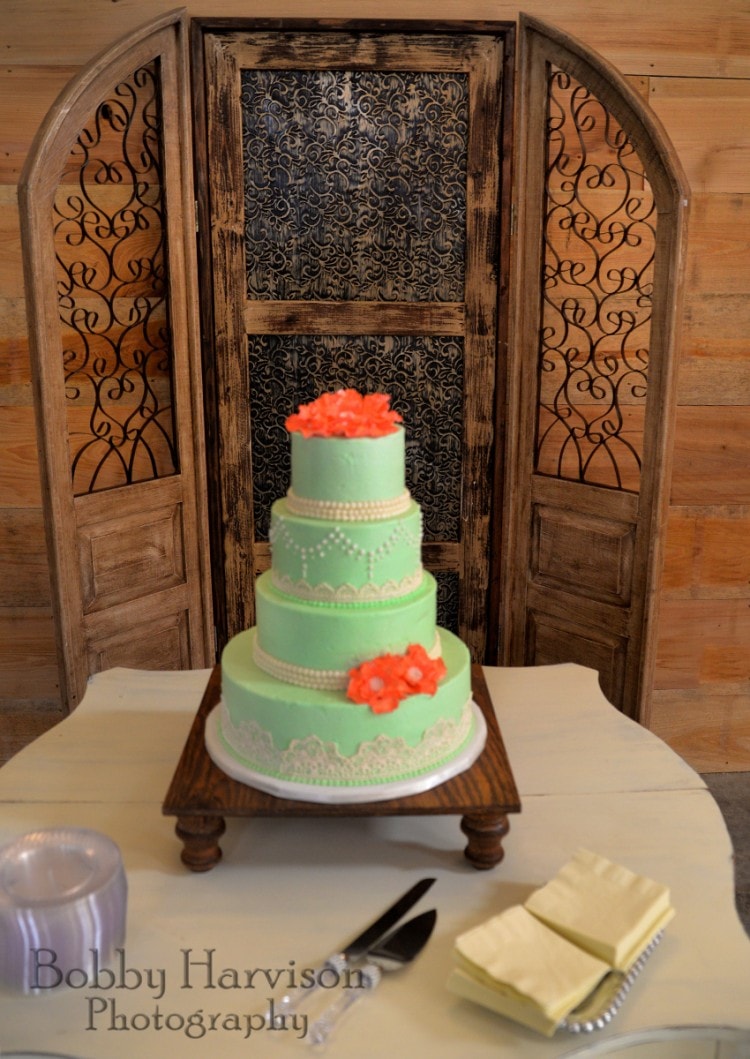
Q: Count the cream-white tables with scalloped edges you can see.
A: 1